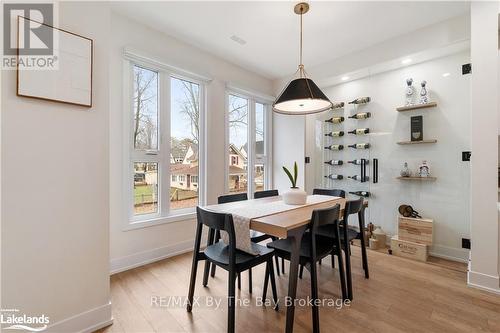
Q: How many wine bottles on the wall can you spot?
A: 13